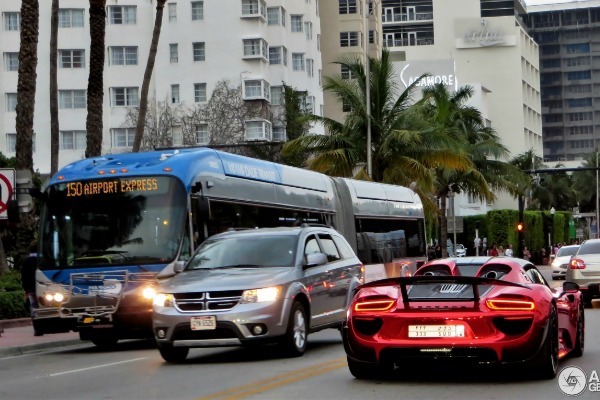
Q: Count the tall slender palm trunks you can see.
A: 4